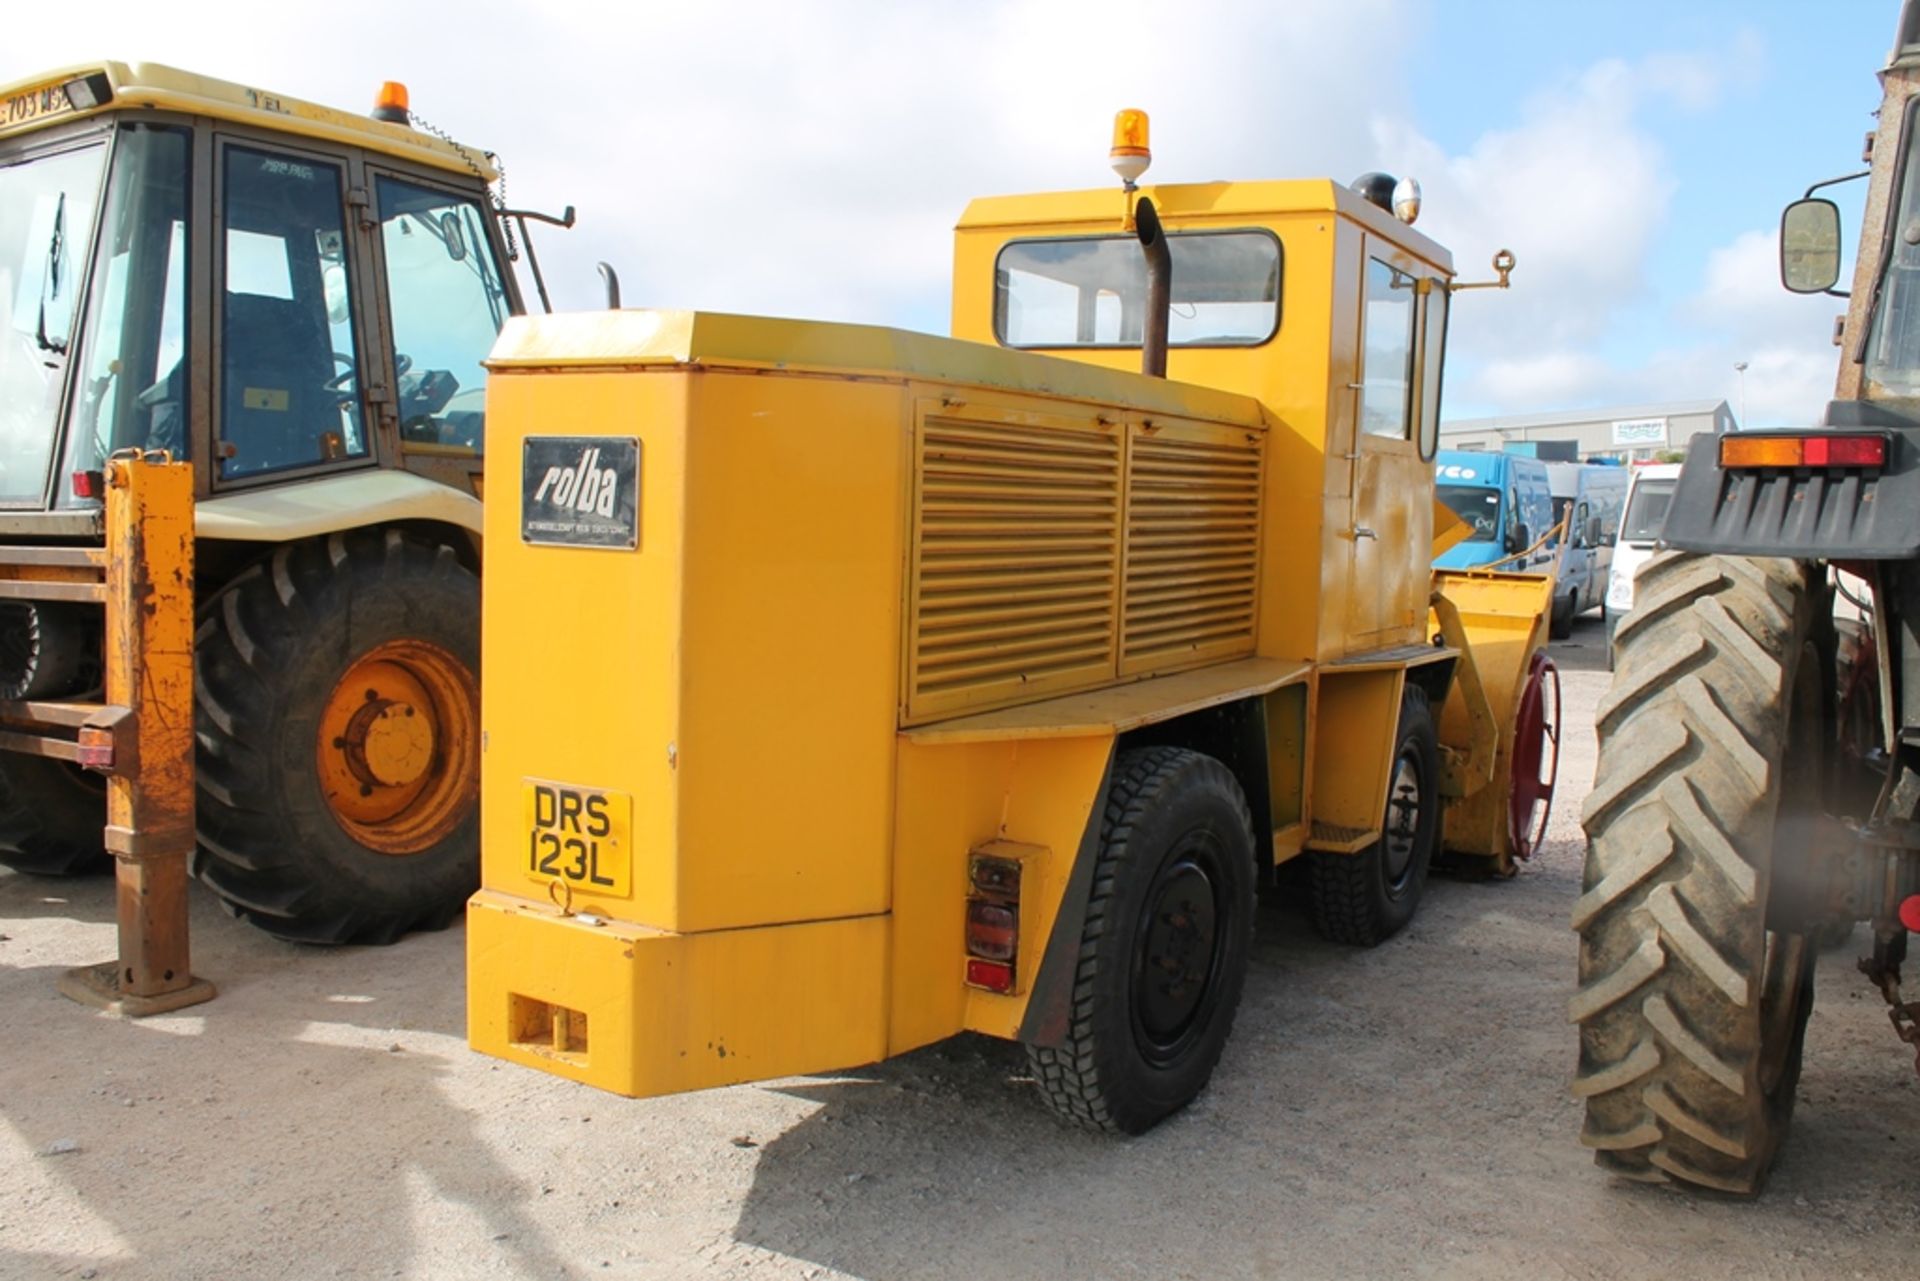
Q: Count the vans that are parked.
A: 3